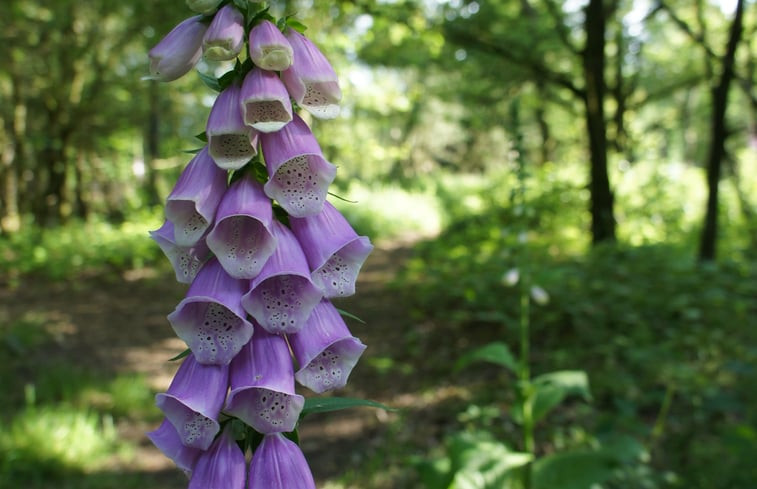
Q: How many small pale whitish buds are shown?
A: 2